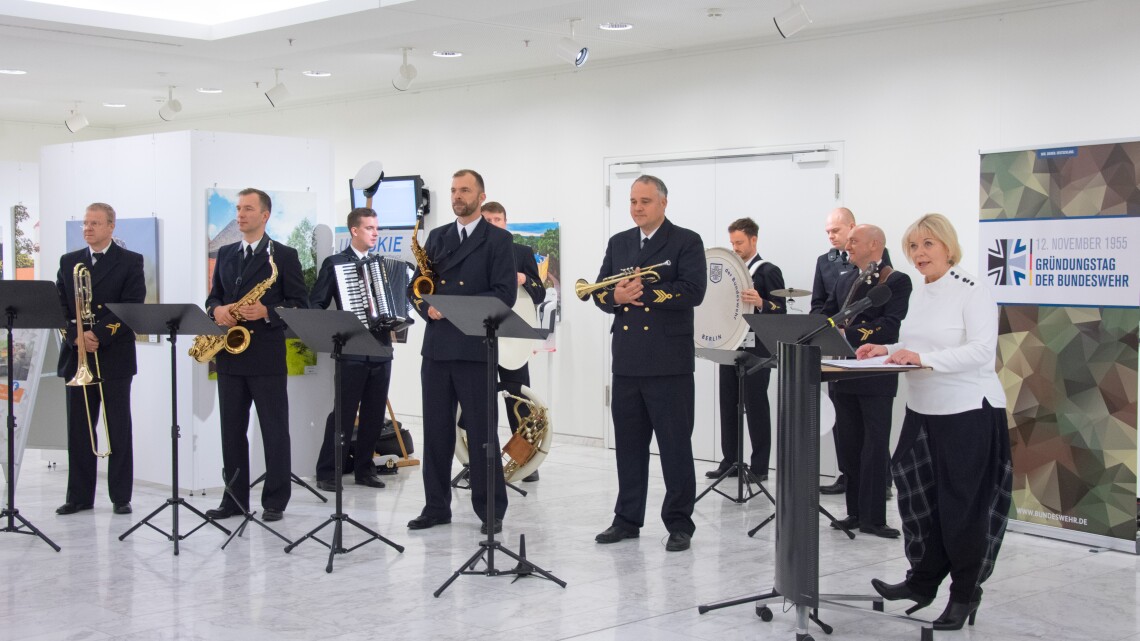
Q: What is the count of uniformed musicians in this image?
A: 9